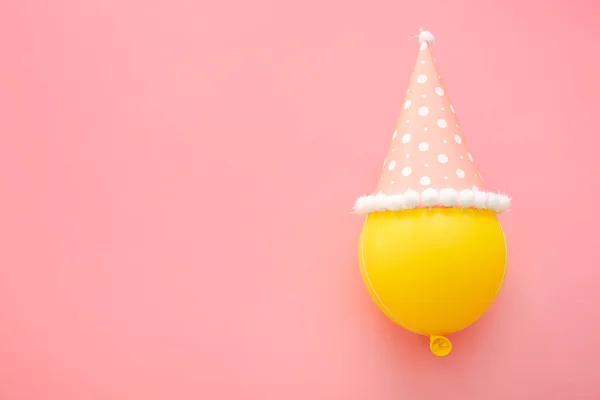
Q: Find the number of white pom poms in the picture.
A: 11